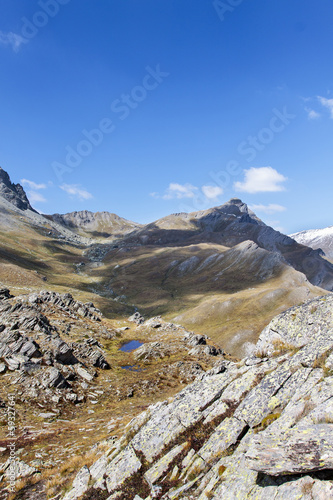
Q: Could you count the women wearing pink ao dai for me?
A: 0